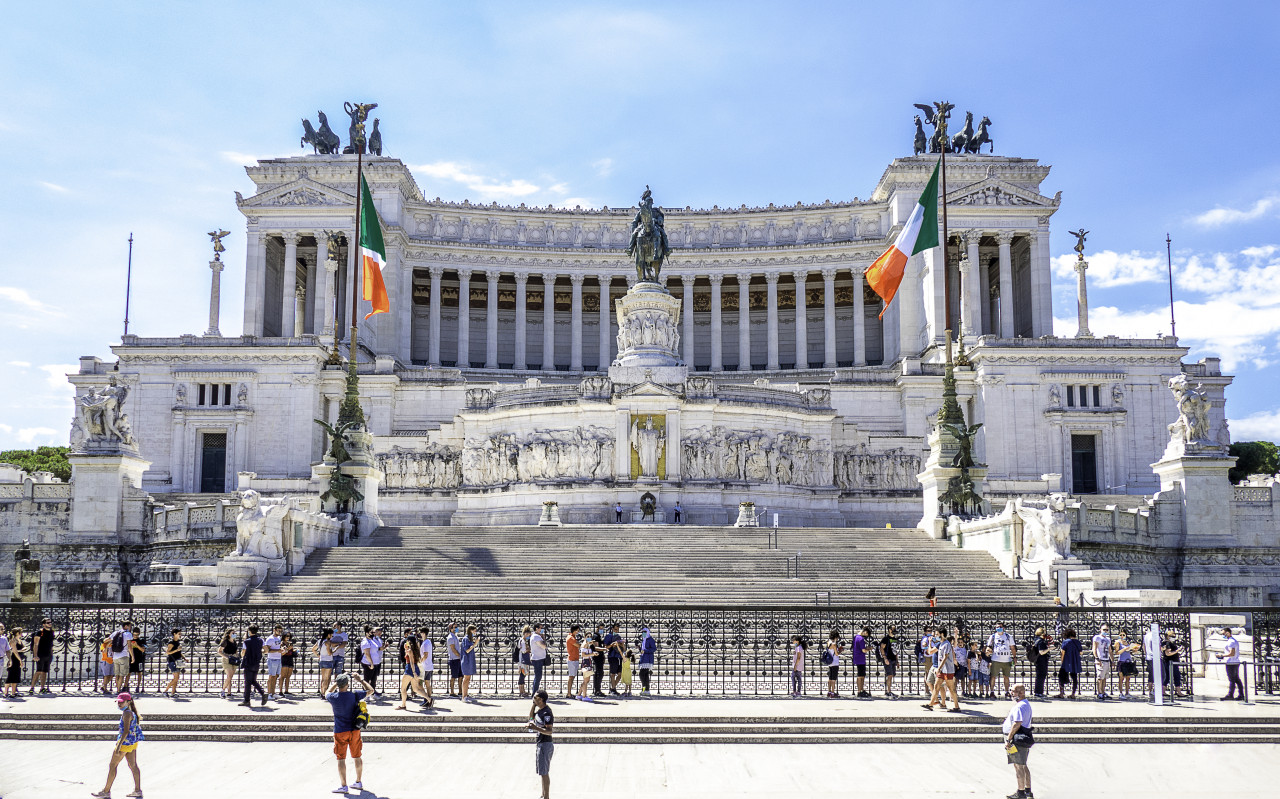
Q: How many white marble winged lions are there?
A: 2